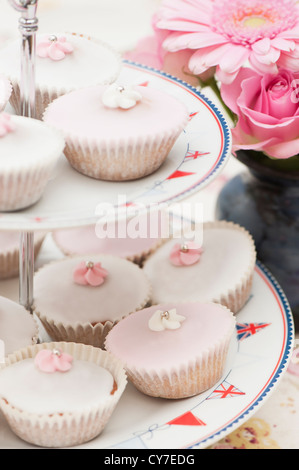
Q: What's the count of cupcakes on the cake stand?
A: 11